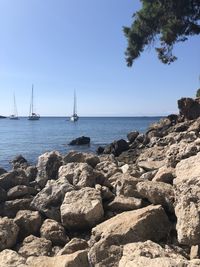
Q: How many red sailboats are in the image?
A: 0